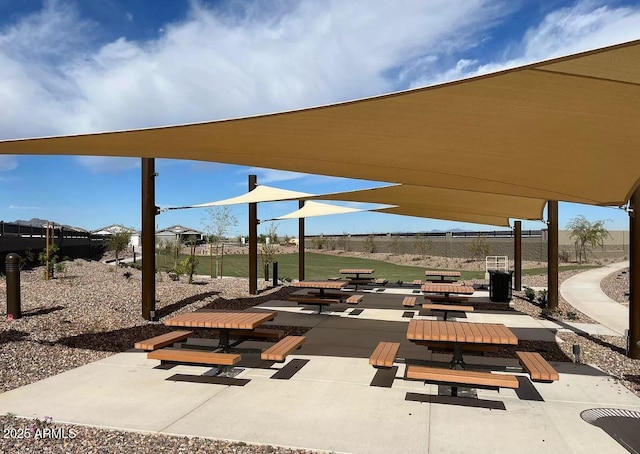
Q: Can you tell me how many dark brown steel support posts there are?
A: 6